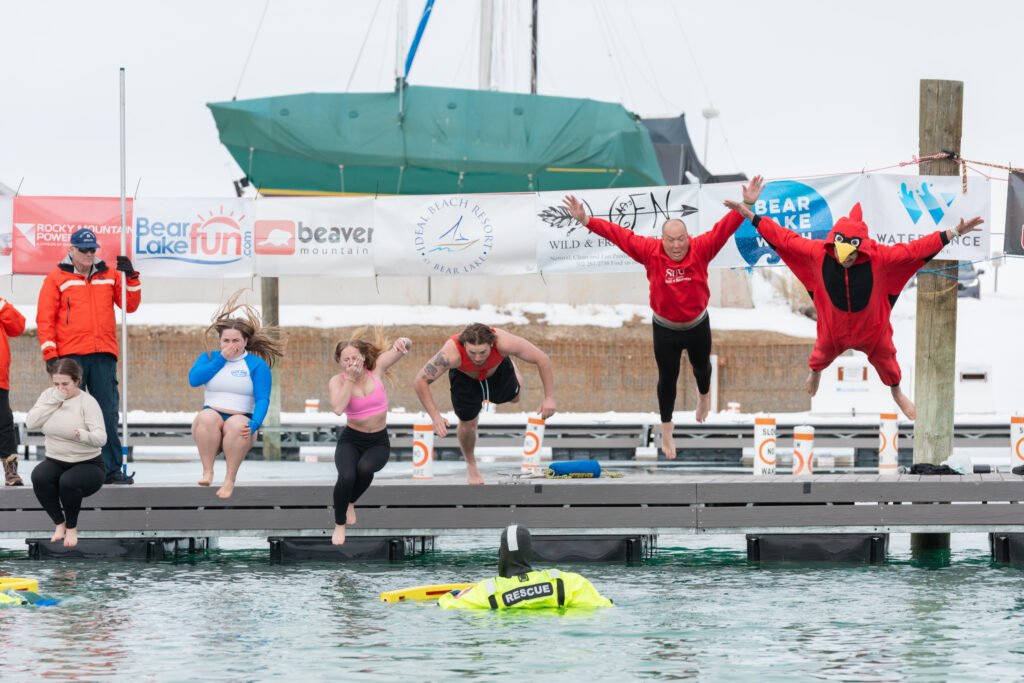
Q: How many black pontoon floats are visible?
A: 5